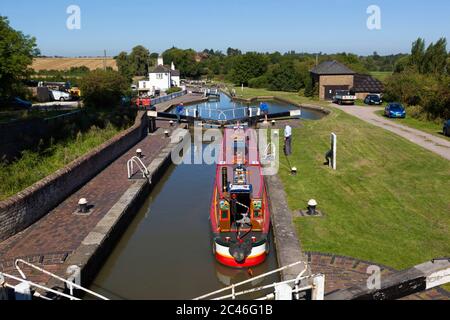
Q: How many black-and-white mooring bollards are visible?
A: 8